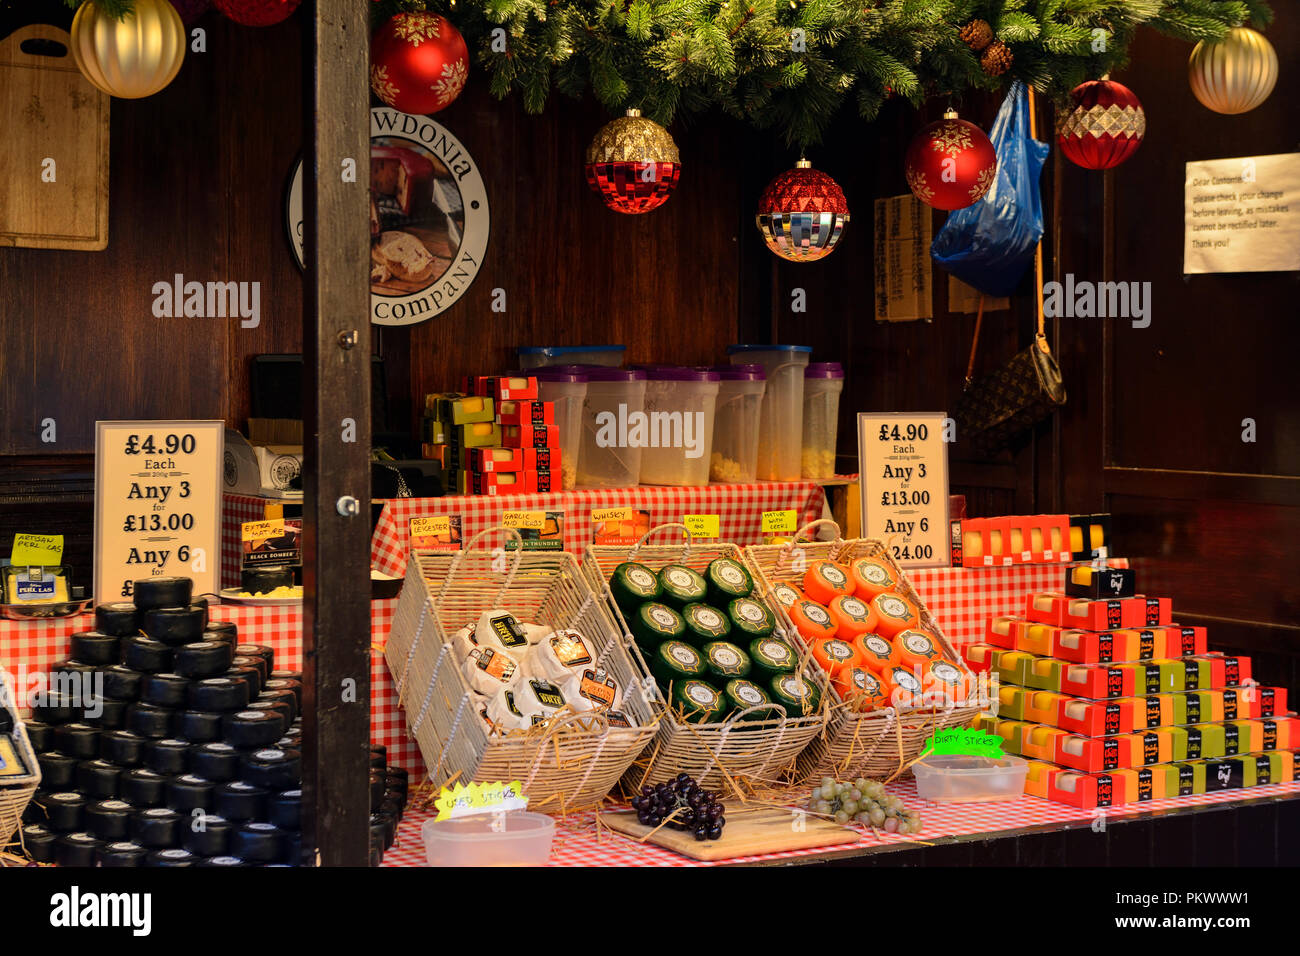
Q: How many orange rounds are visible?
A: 12